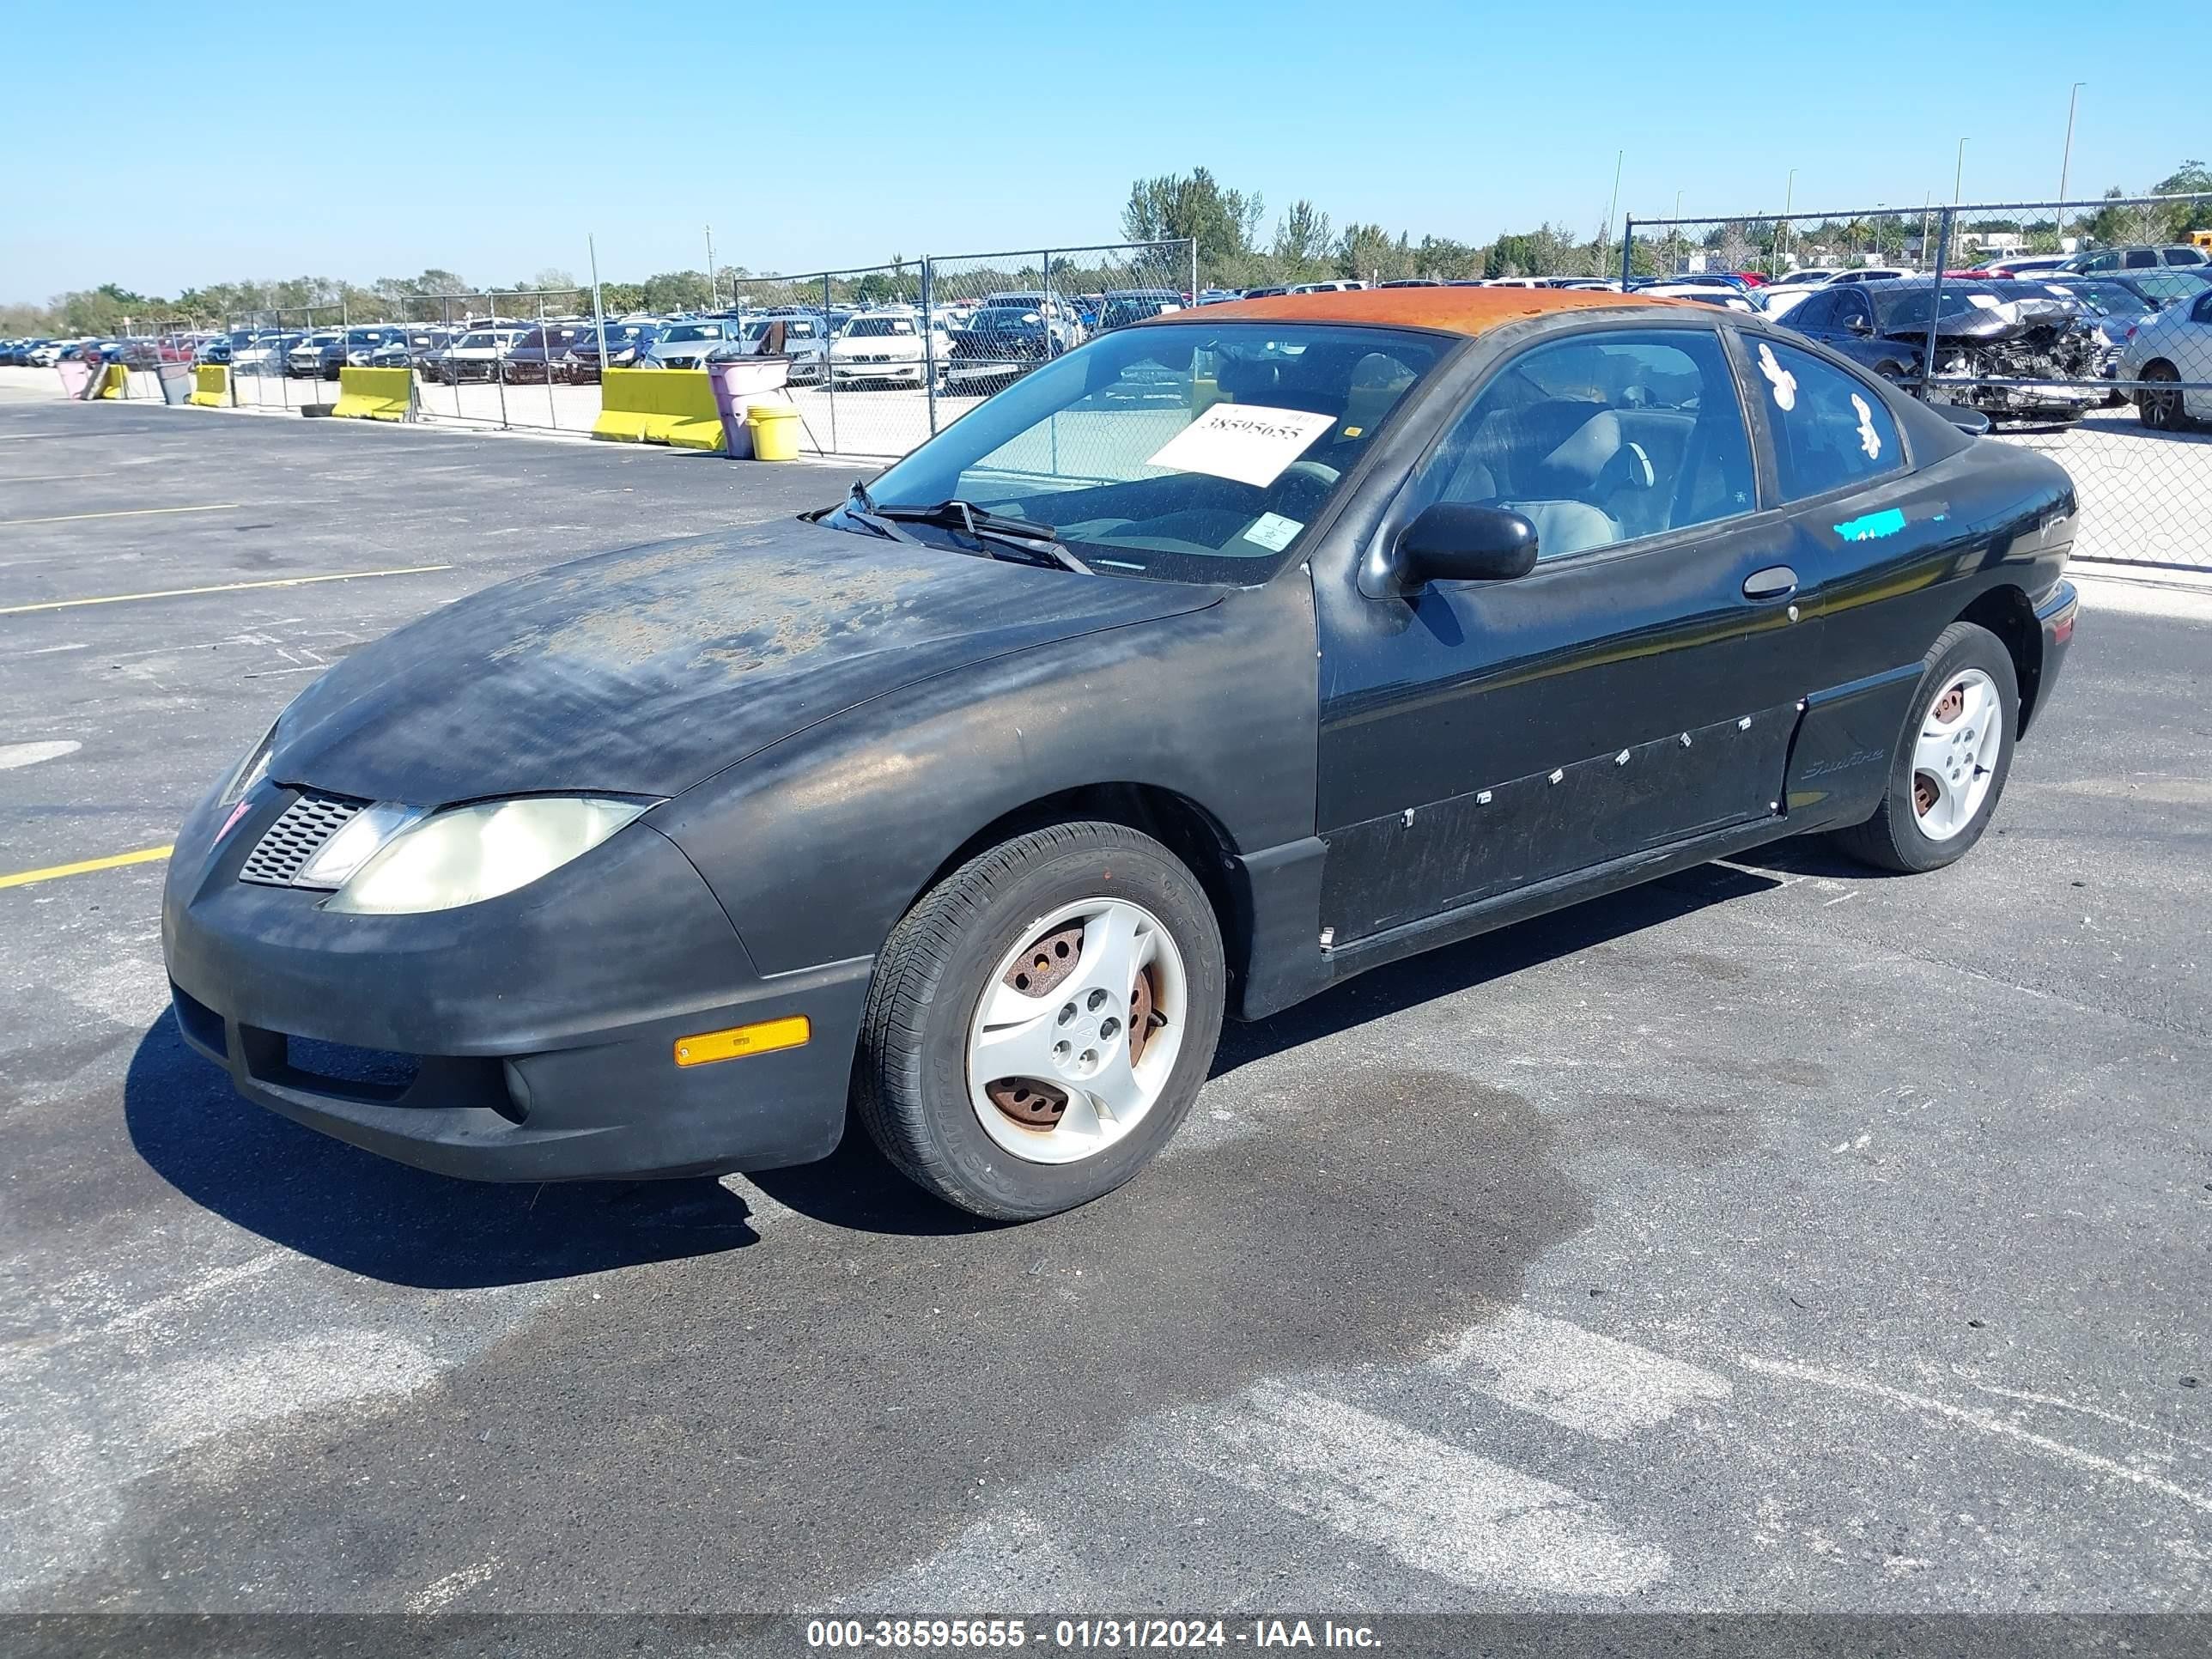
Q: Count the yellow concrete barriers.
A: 4